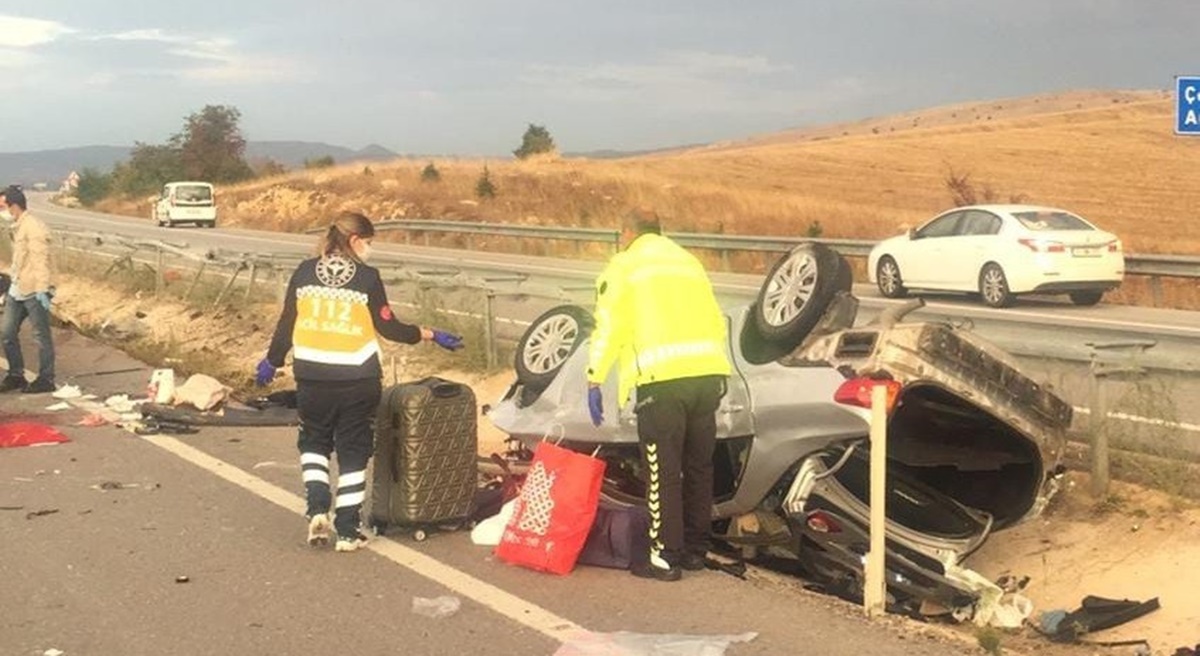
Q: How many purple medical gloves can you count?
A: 3